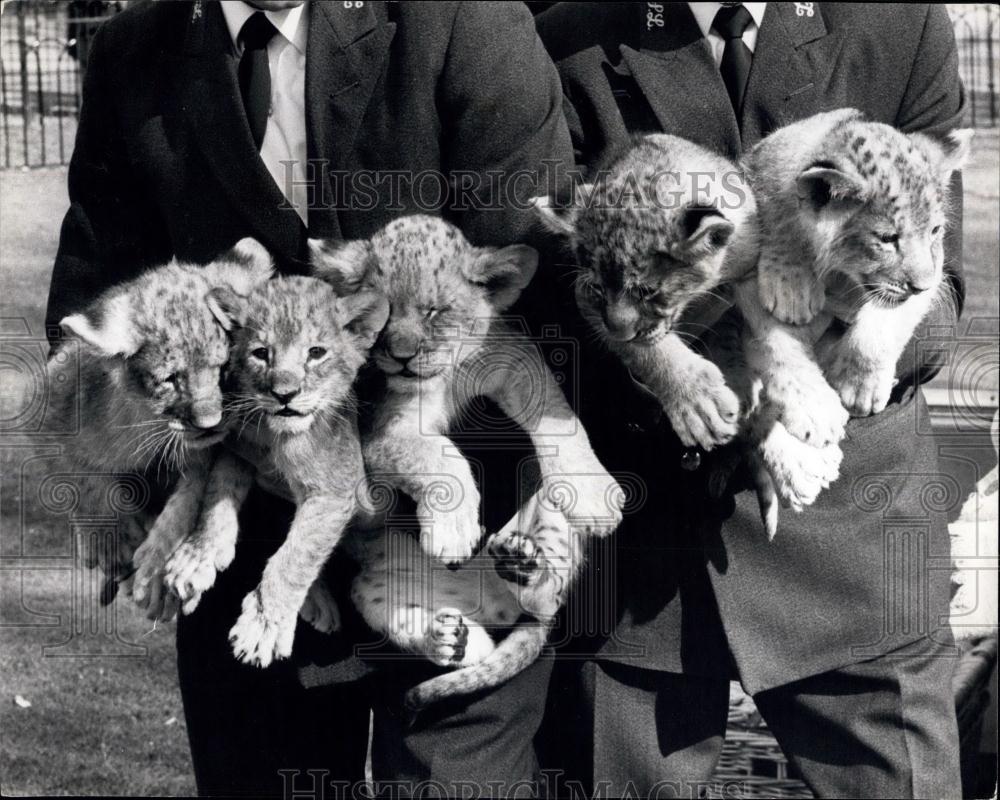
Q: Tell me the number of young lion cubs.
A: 5